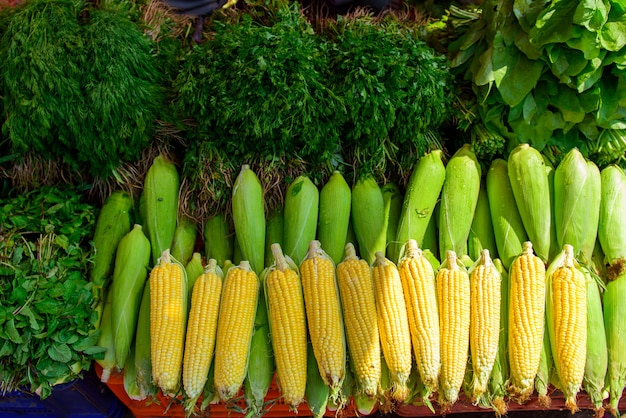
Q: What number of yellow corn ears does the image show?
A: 12